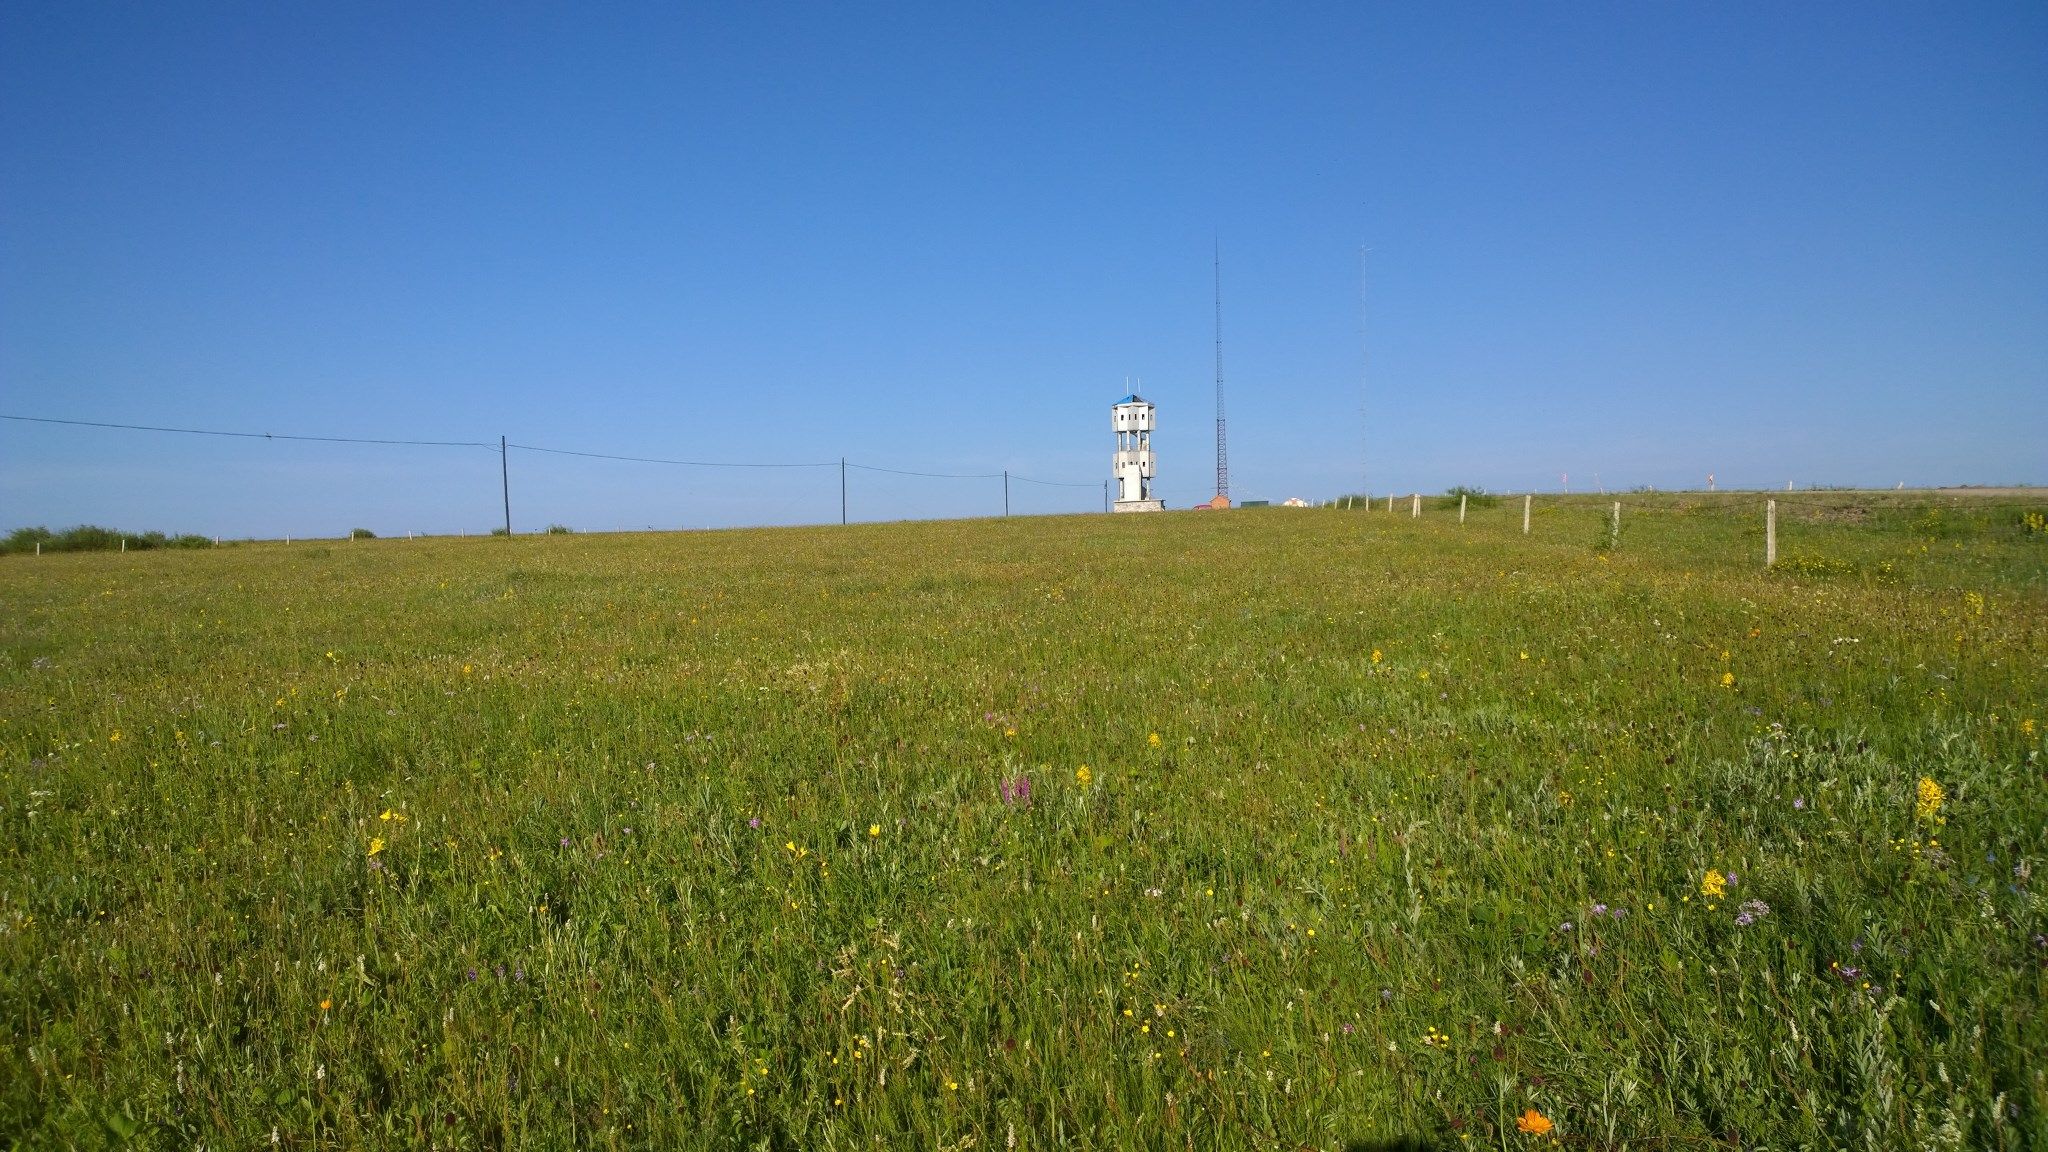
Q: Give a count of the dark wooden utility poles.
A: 4